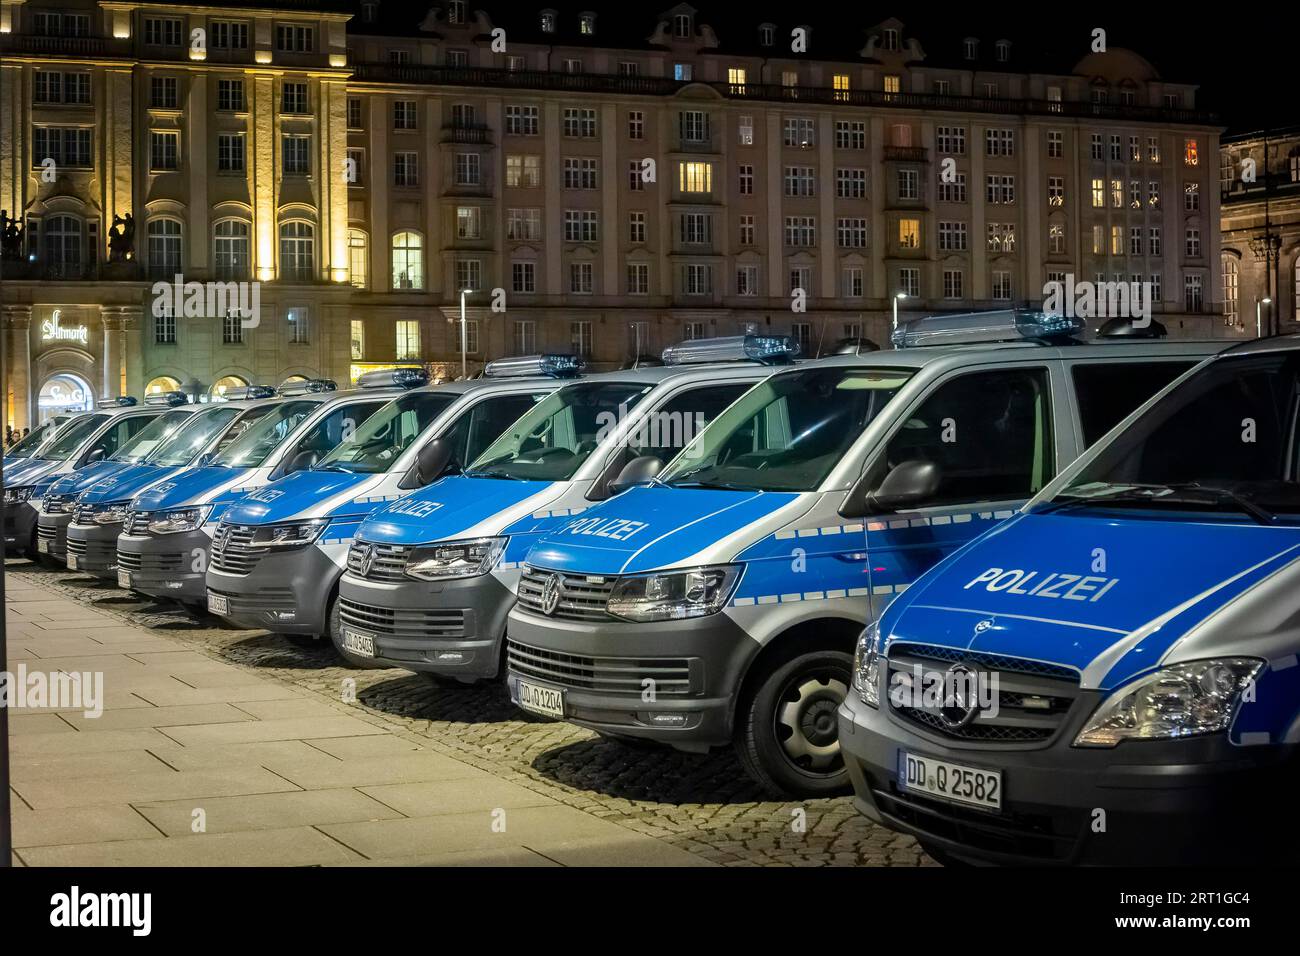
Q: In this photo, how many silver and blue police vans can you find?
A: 9